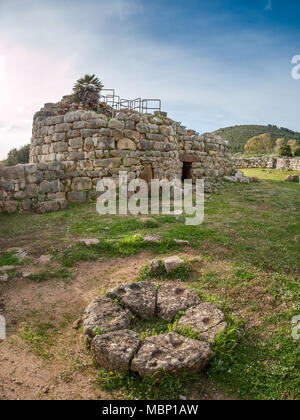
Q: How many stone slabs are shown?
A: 6